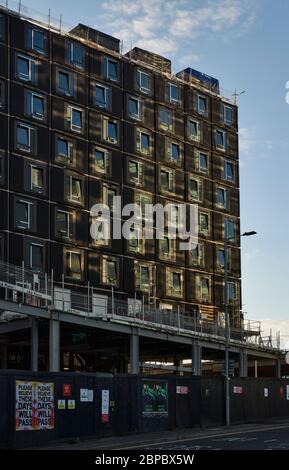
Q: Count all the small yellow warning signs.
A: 2